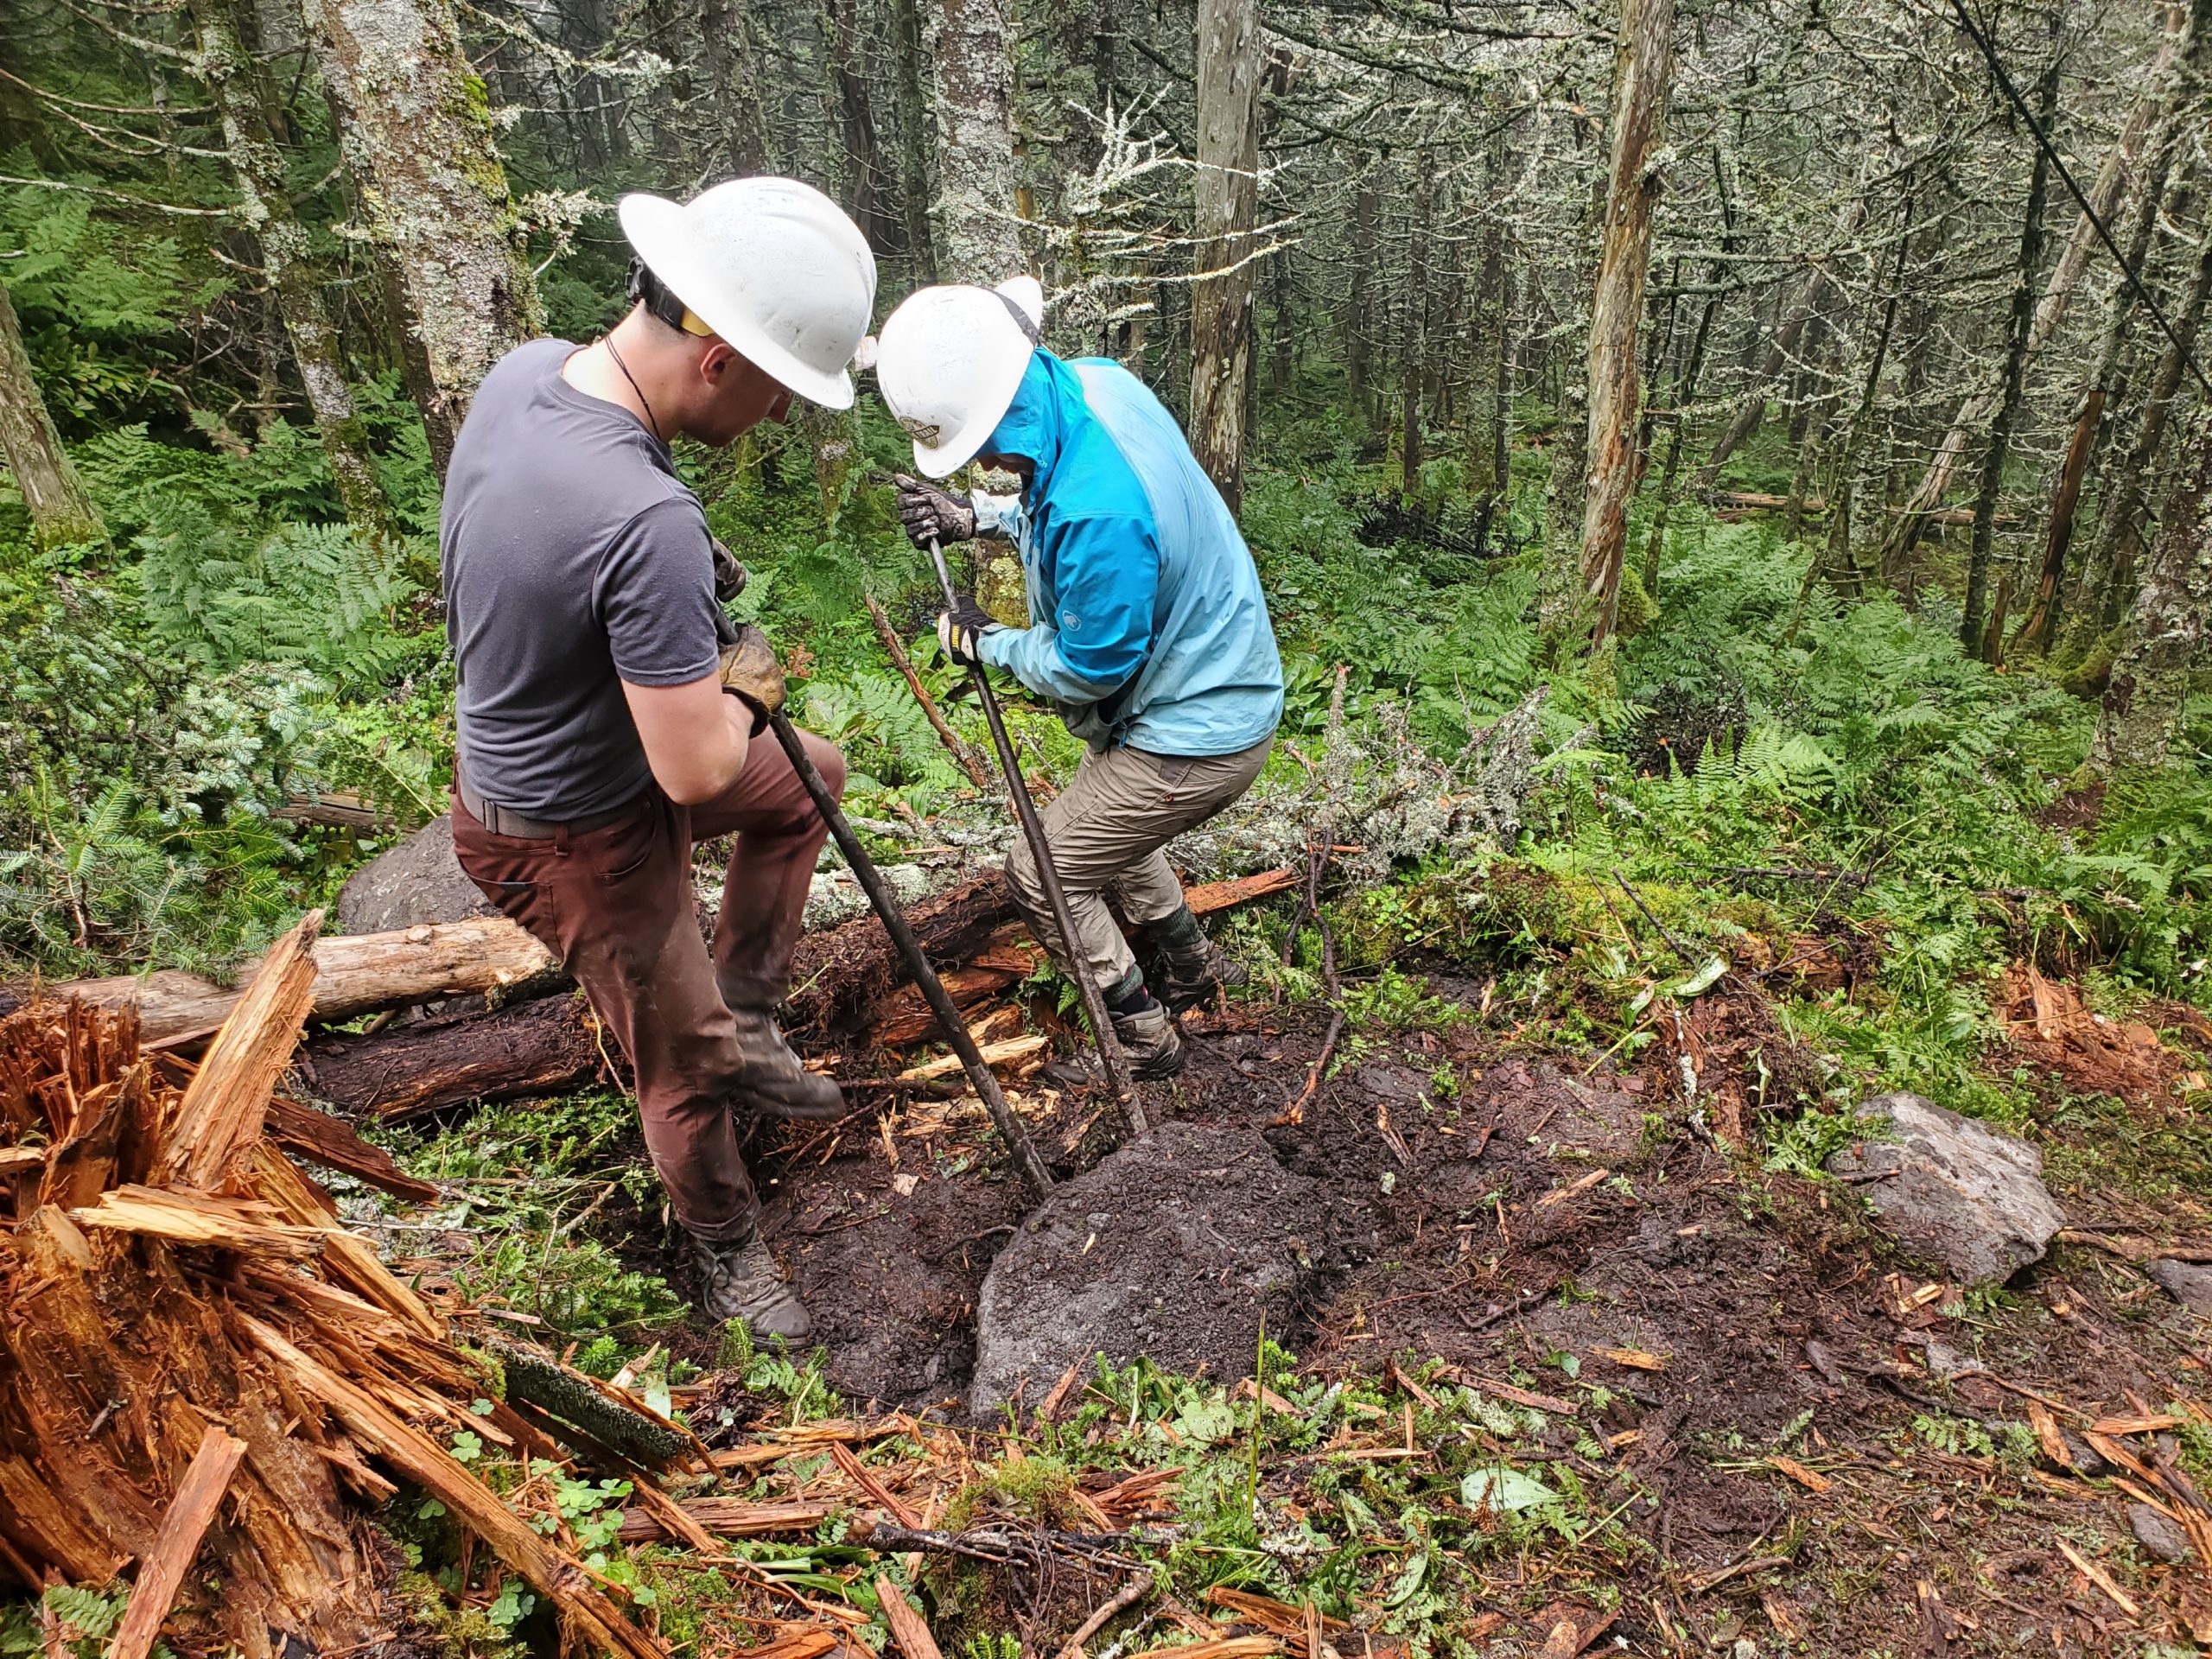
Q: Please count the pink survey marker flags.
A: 0